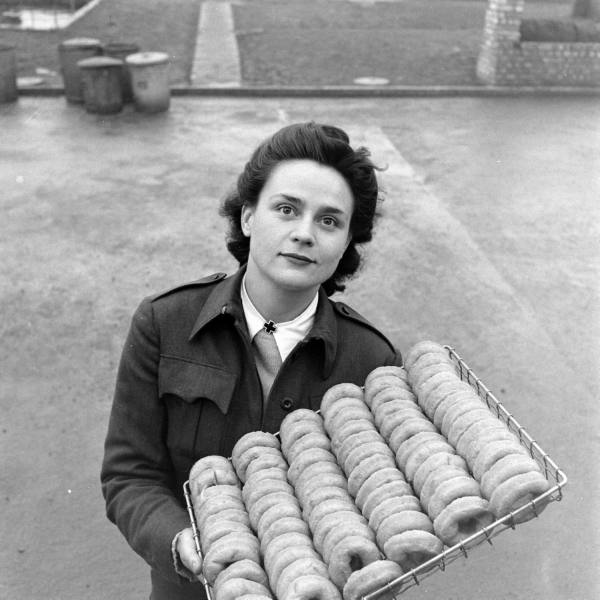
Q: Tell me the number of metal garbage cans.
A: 5